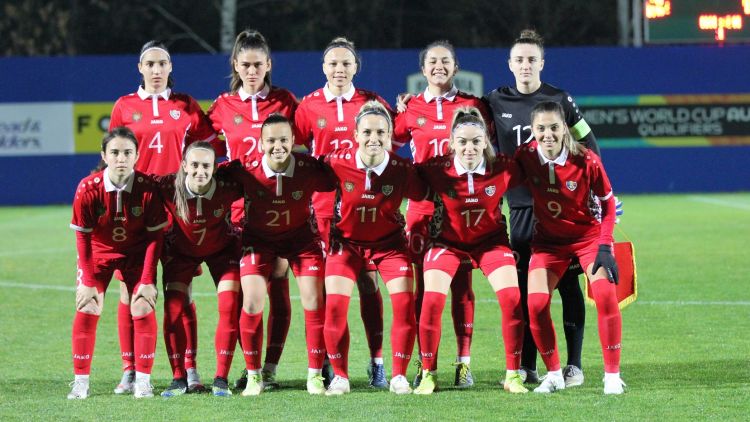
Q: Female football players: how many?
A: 11